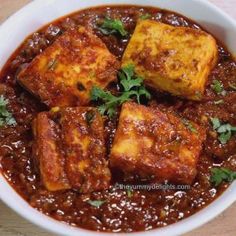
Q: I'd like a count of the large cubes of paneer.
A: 4